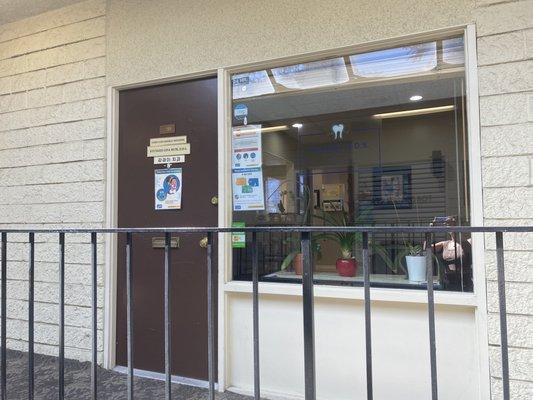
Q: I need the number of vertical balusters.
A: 12